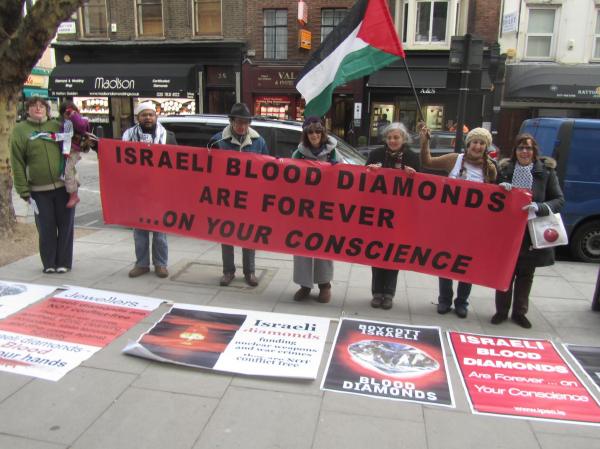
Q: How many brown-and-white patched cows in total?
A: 0